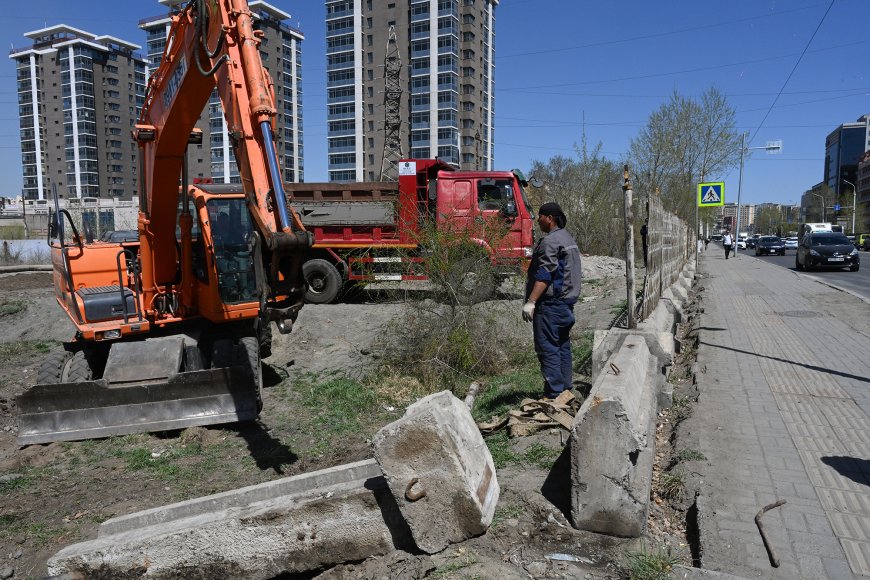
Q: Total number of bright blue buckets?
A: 0